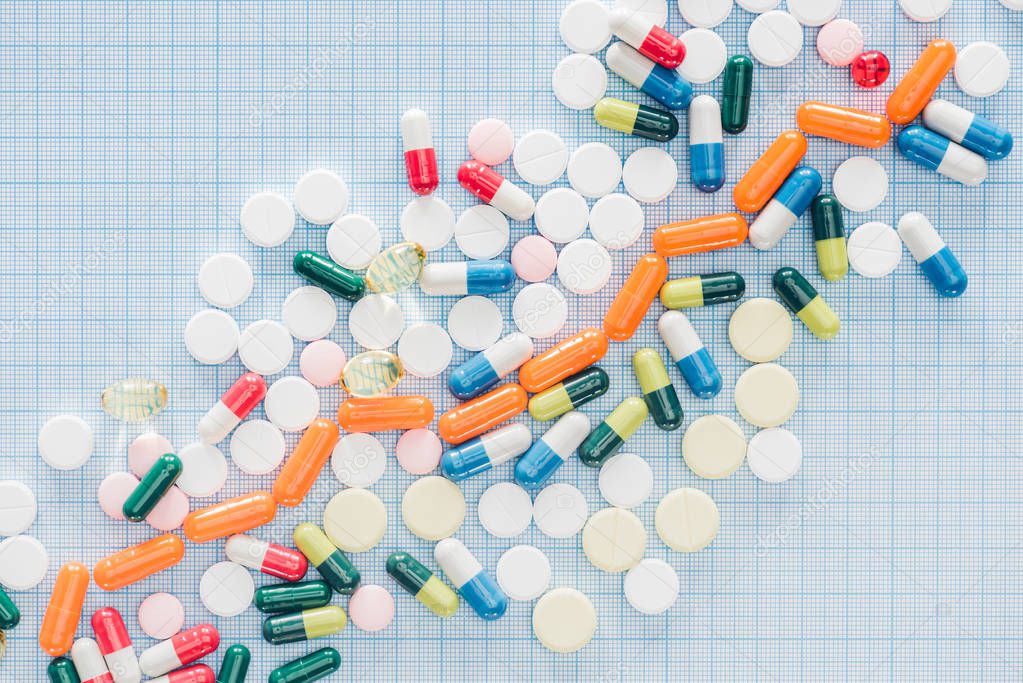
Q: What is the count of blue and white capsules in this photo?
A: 12